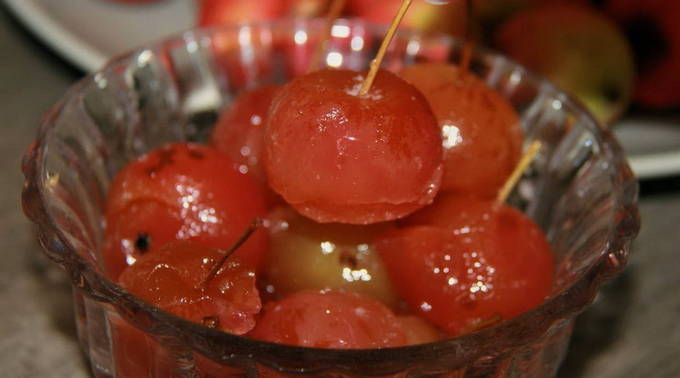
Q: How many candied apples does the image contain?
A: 8